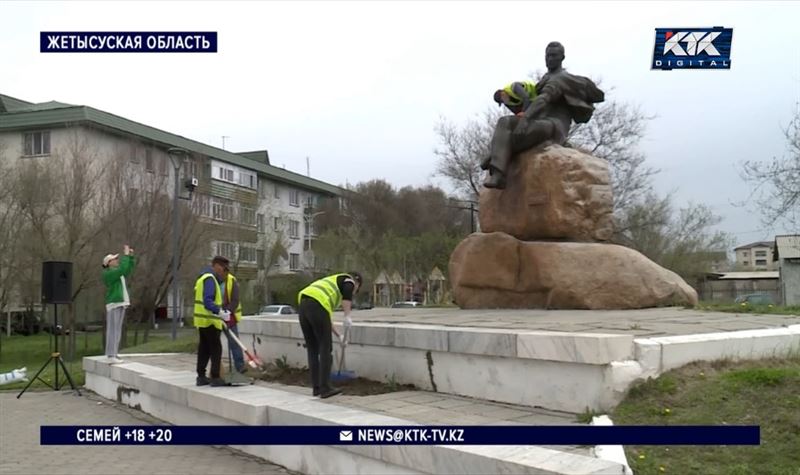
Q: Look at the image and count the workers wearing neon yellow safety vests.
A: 4